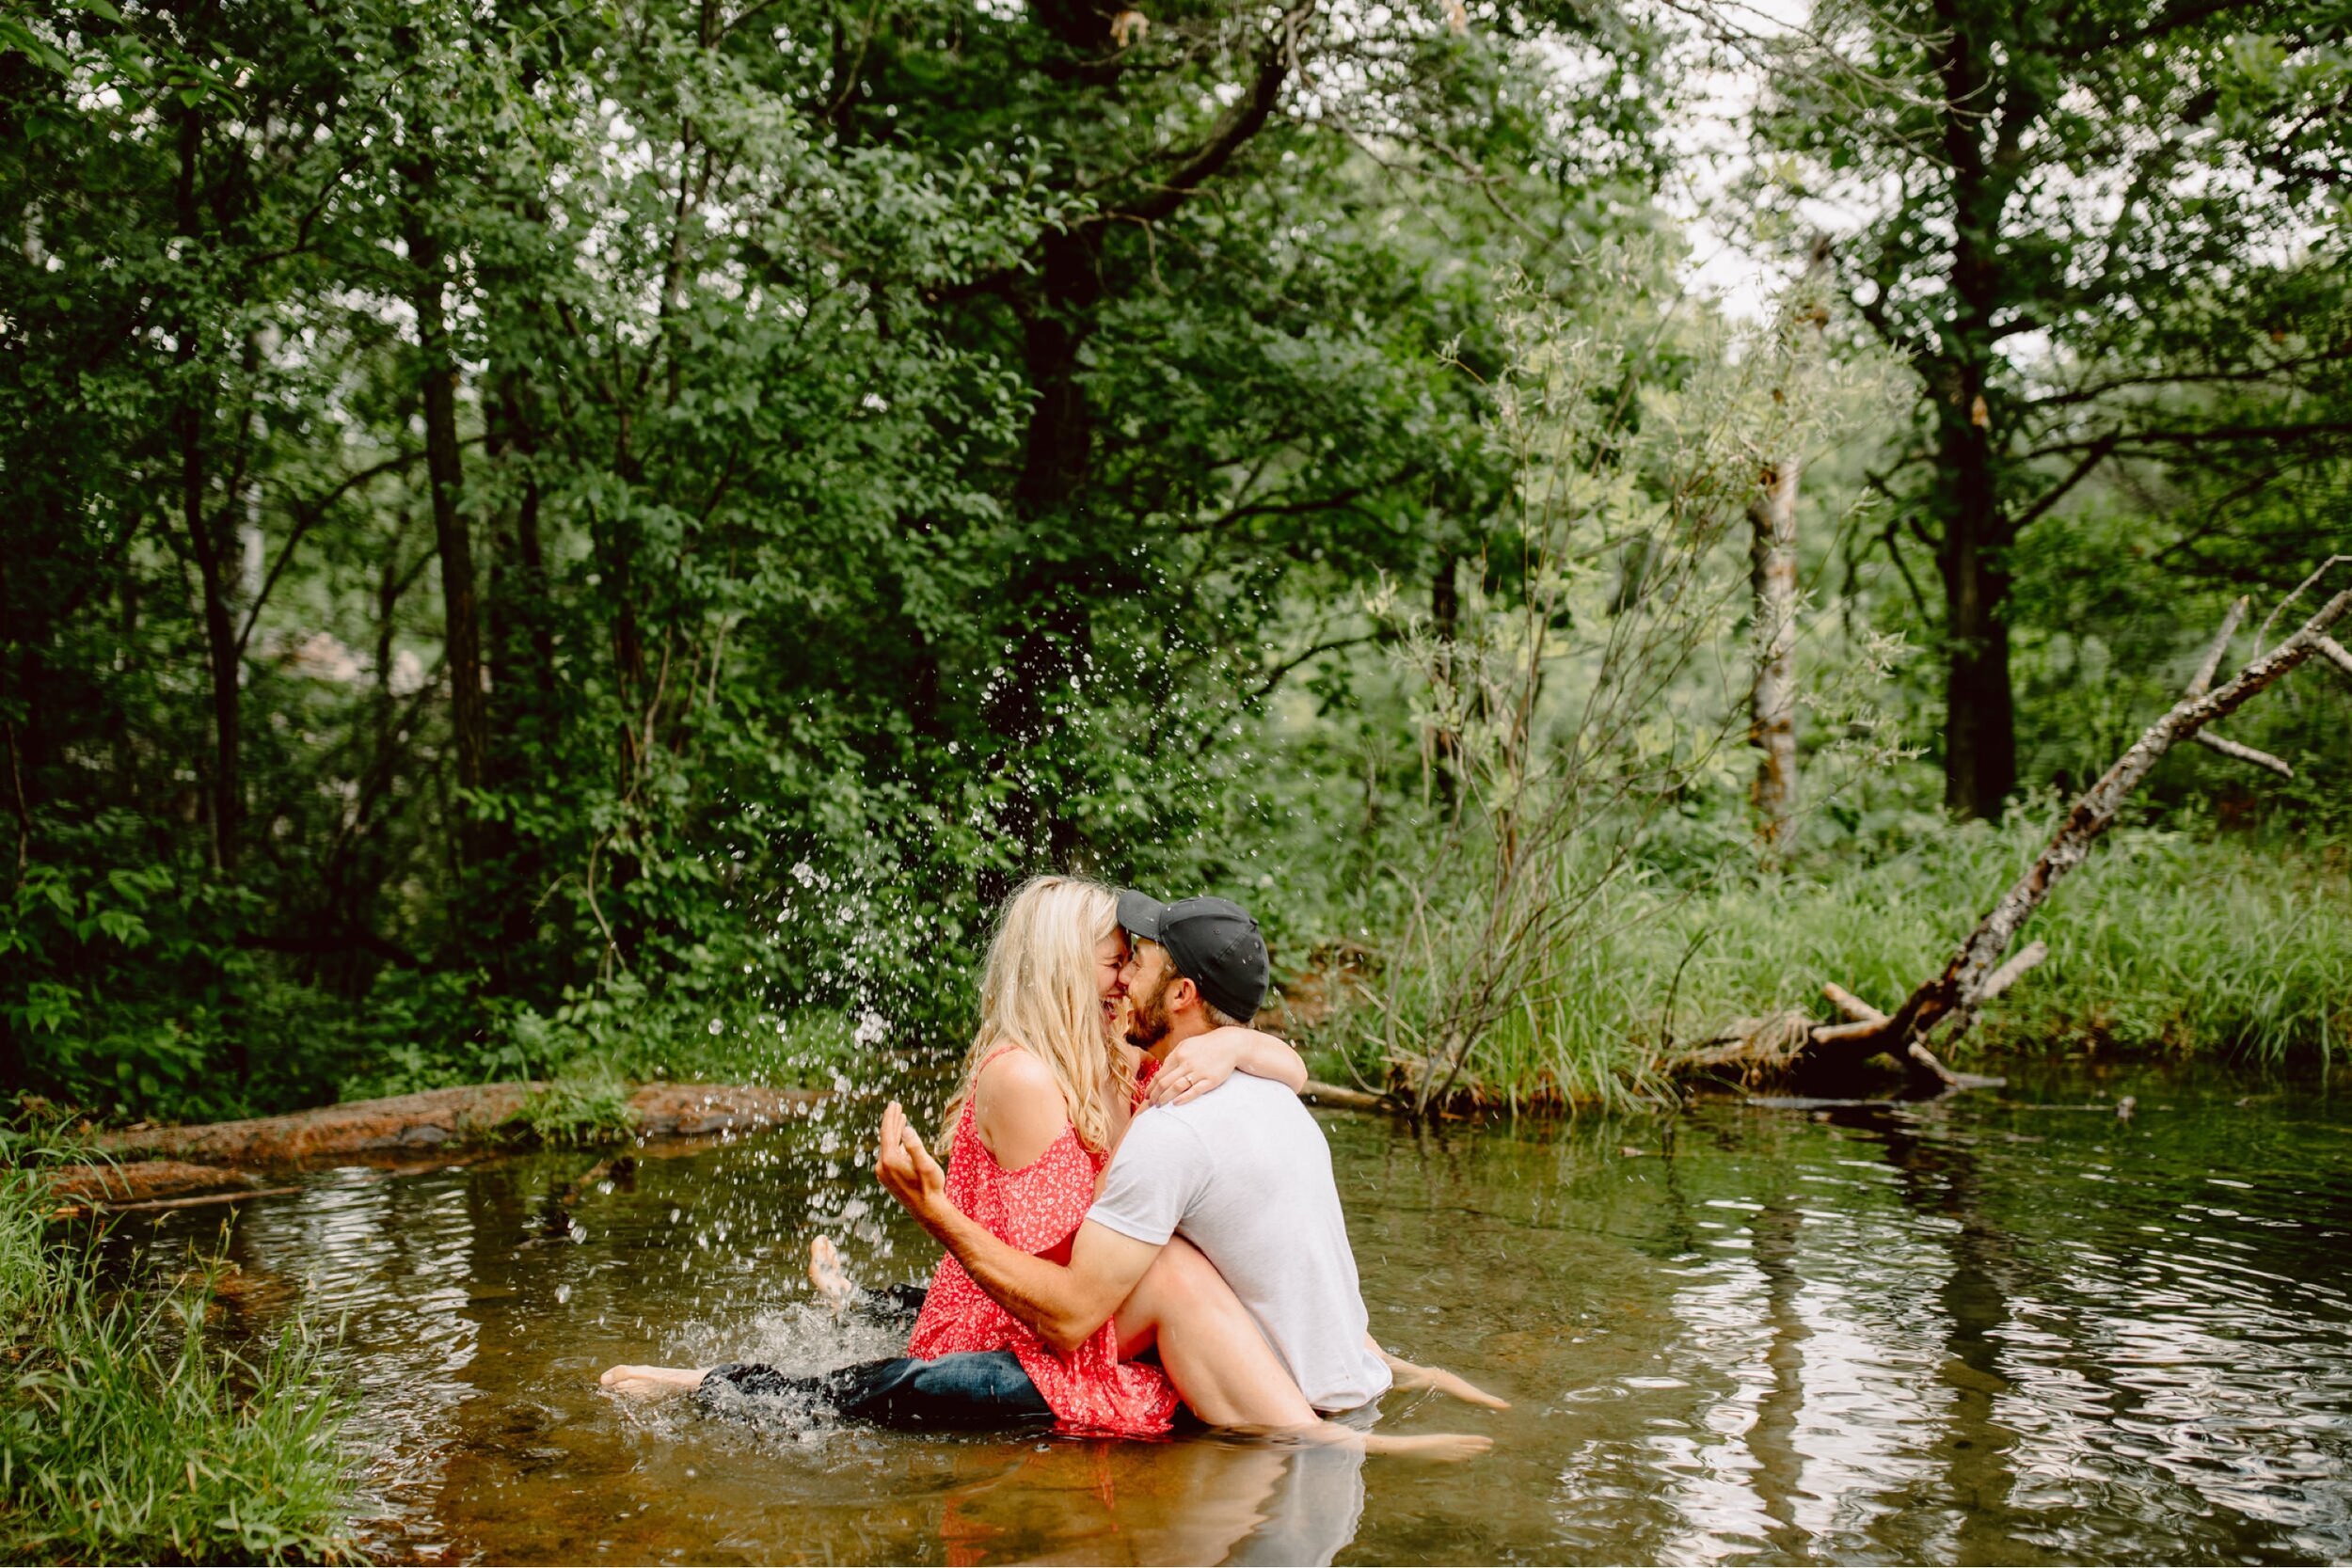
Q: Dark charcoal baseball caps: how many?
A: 1